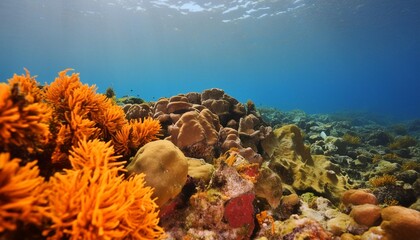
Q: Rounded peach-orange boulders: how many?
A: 3